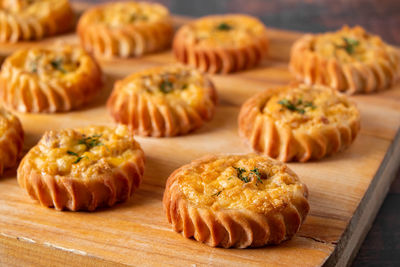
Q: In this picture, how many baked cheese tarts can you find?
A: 10